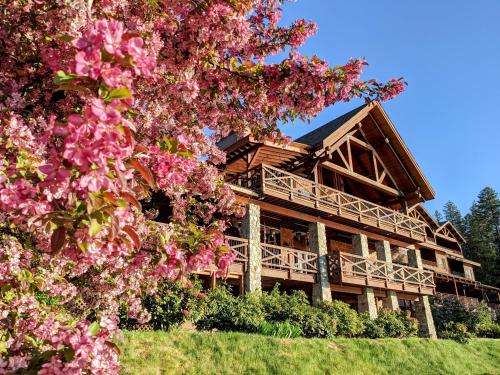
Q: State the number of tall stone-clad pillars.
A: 5